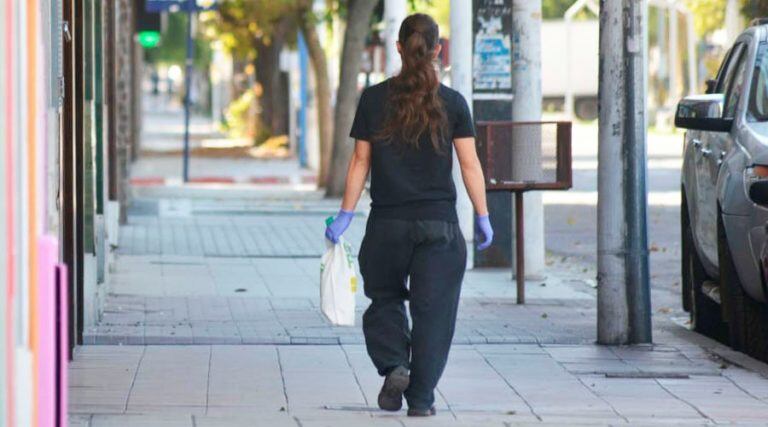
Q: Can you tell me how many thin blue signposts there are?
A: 1